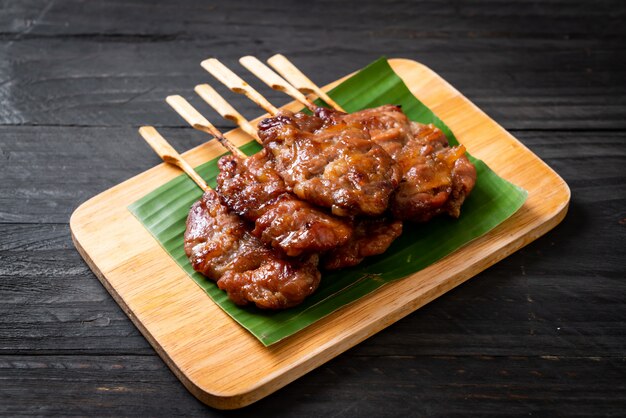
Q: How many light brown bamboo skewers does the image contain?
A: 6